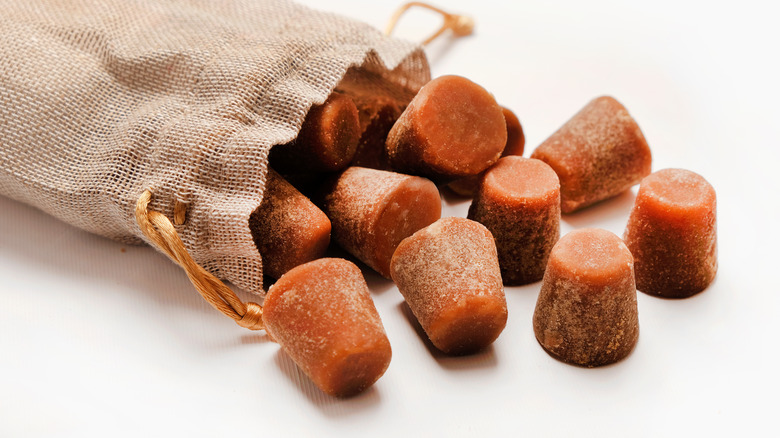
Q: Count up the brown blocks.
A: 12